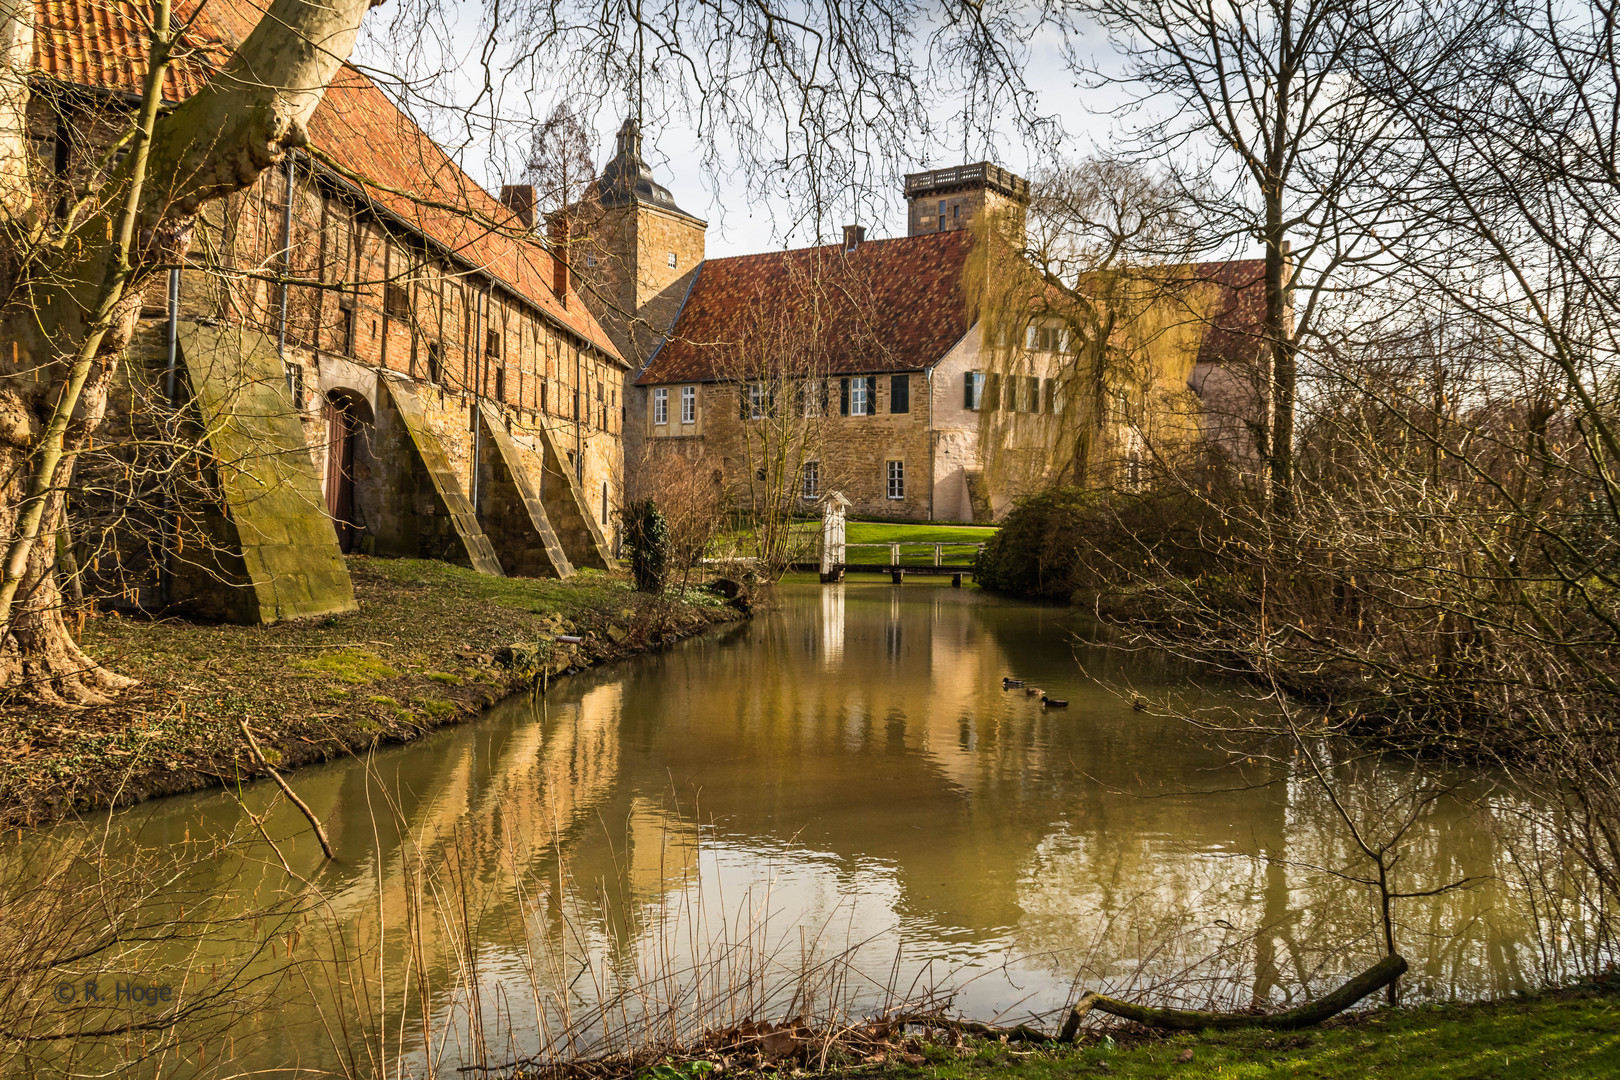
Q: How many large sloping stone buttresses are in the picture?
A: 4